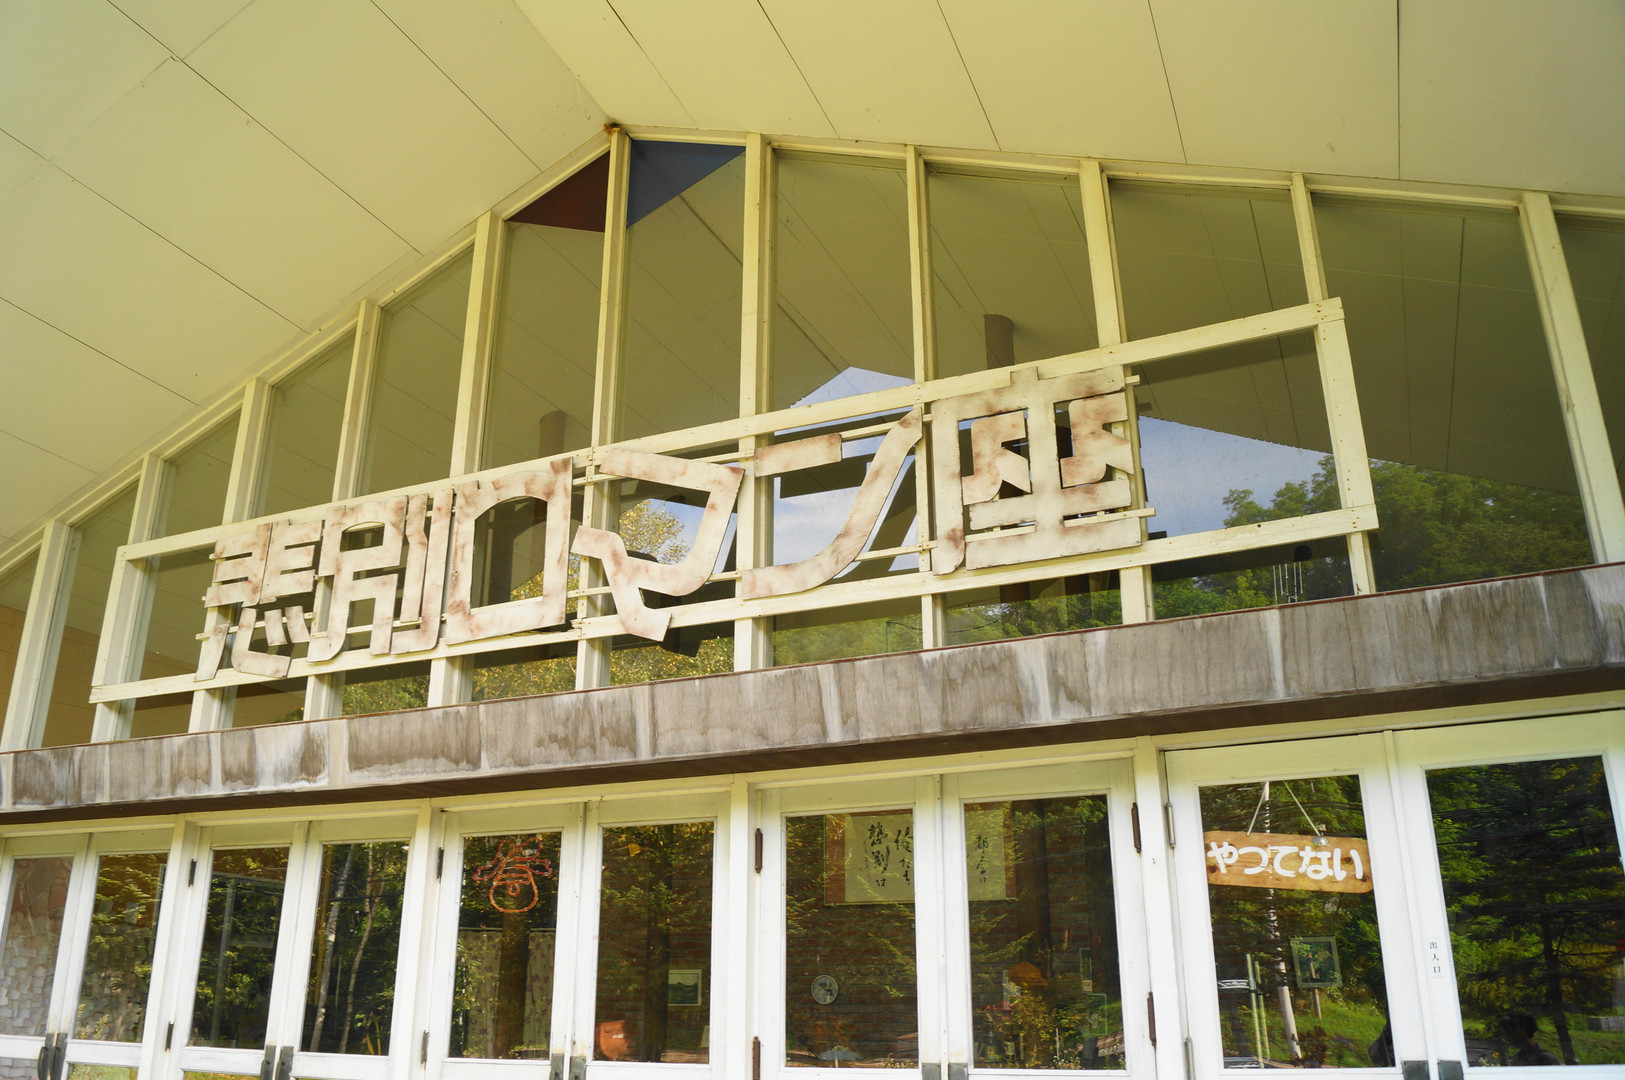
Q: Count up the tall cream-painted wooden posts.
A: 11